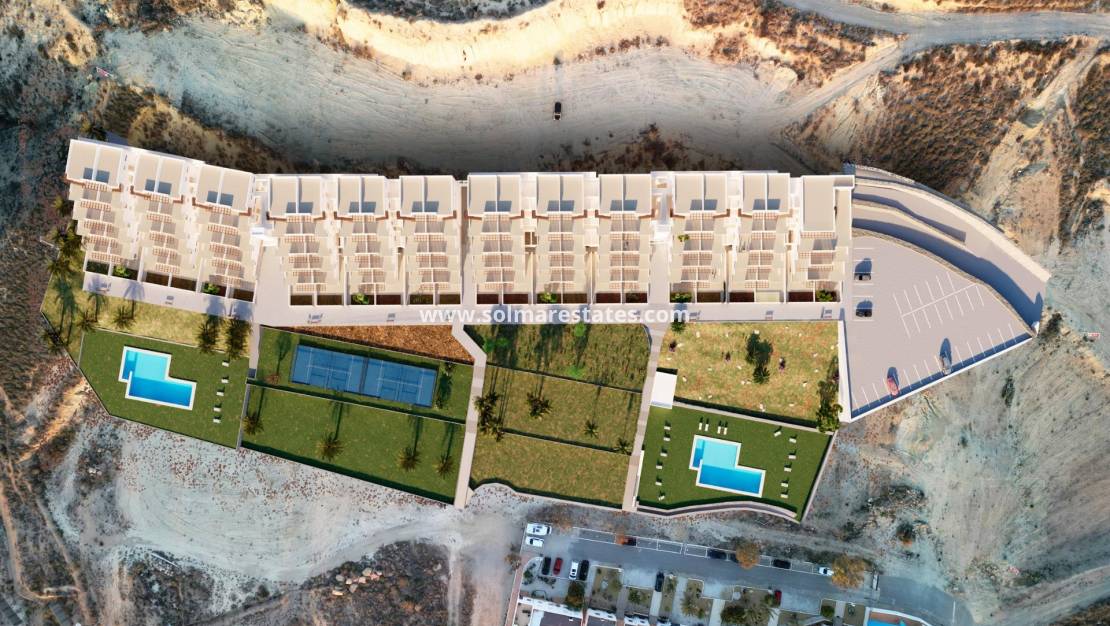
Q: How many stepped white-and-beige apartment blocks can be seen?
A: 12